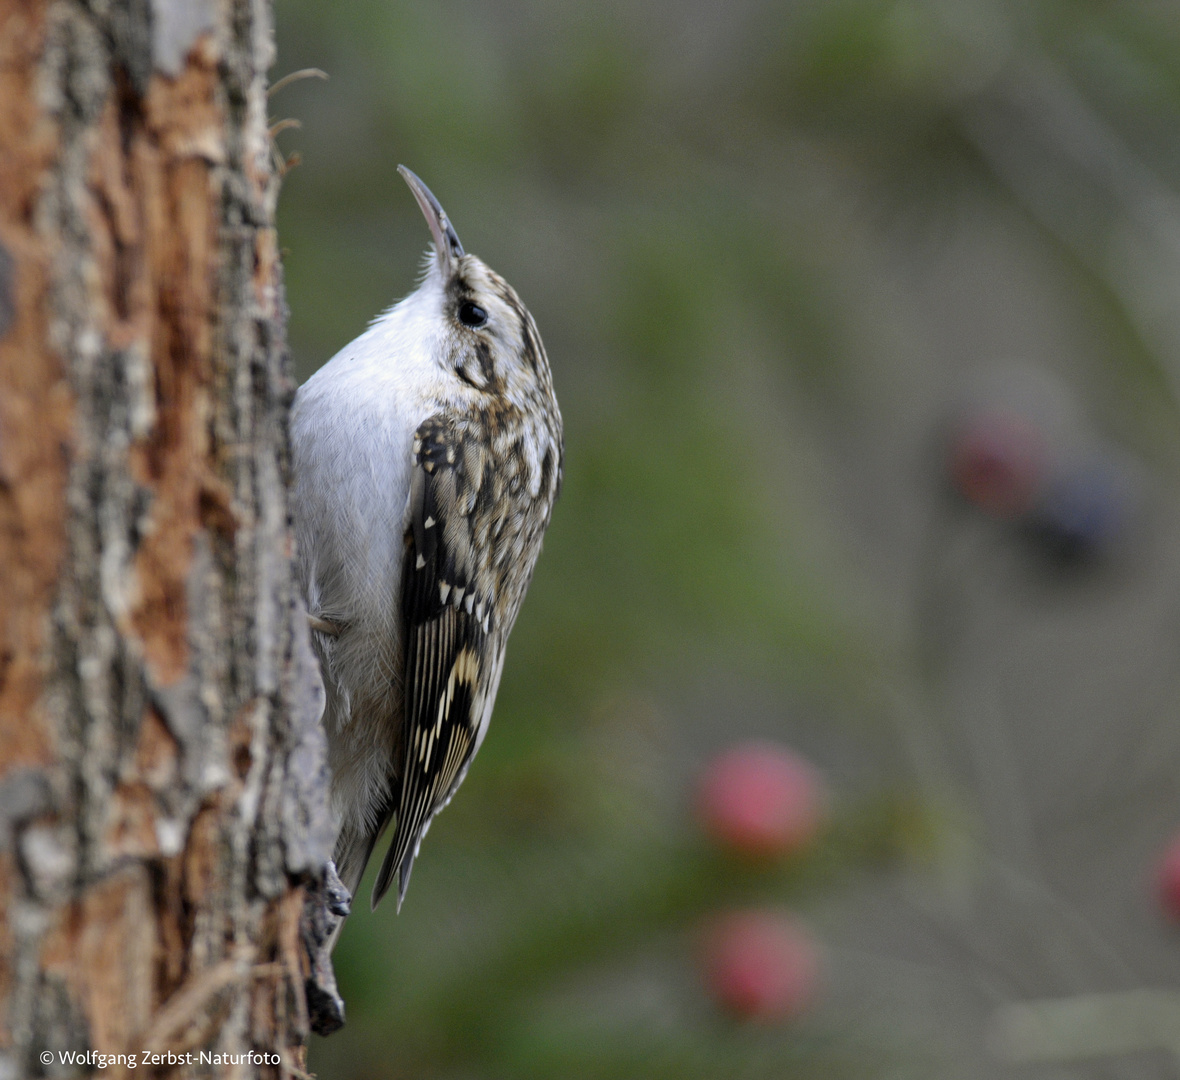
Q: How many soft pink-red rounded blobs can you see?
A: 4